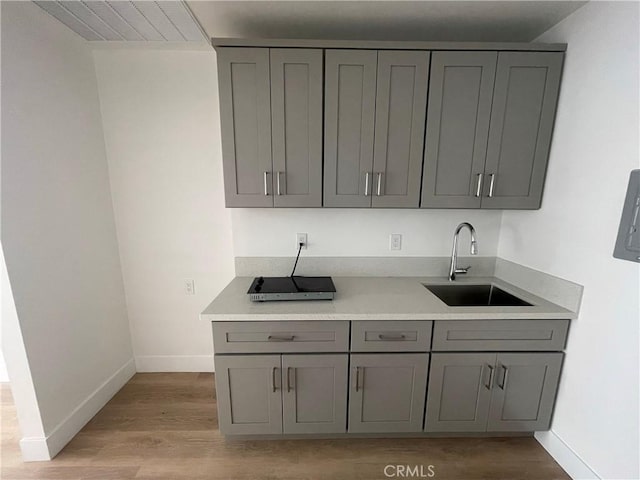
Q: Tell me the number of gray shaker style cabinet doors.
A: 11